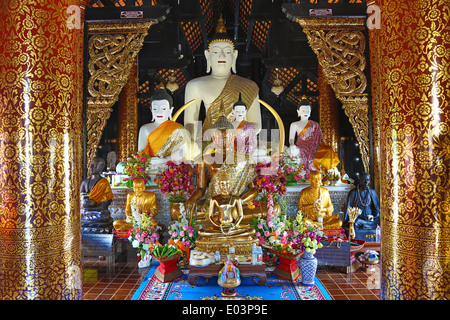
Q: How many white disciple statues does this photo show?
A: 3